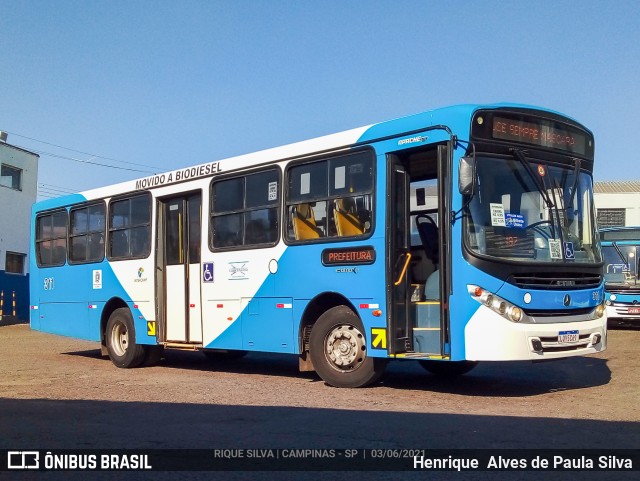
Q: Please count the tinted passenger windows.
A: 5